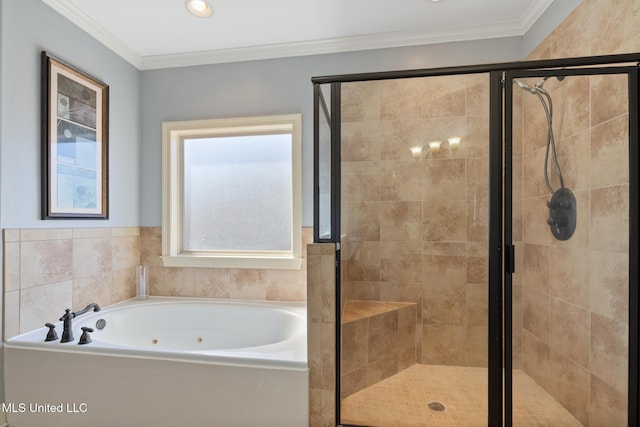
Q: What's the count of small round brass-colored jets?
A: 2